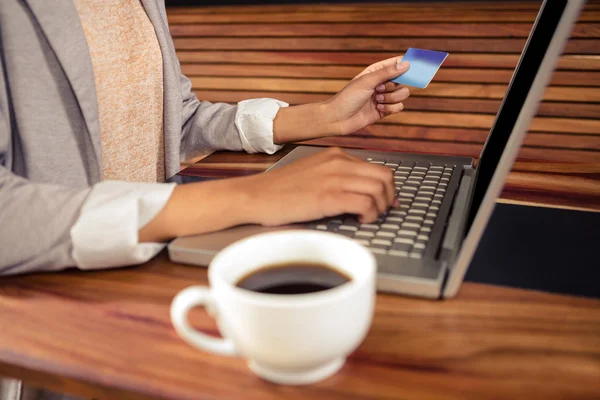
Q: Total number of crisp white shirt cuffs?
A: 2